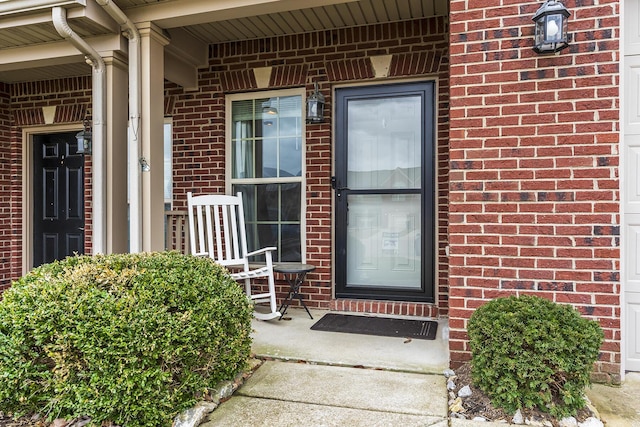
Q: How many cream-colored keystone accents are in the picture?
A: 3